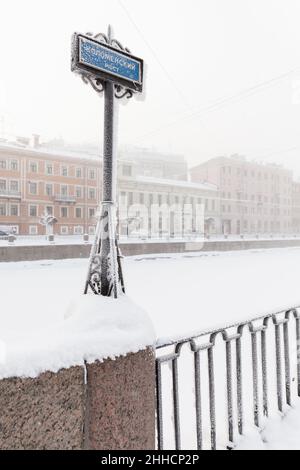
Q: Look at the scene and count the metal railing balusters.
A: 11